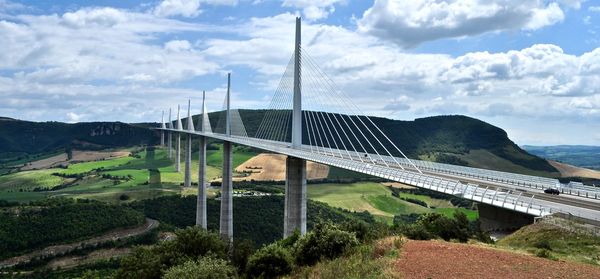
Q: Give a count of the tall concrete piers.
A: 7